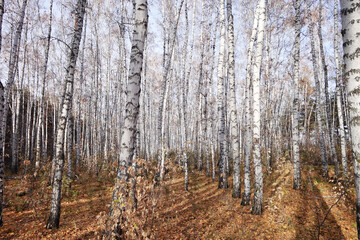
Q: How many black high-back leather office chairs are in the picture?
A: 0